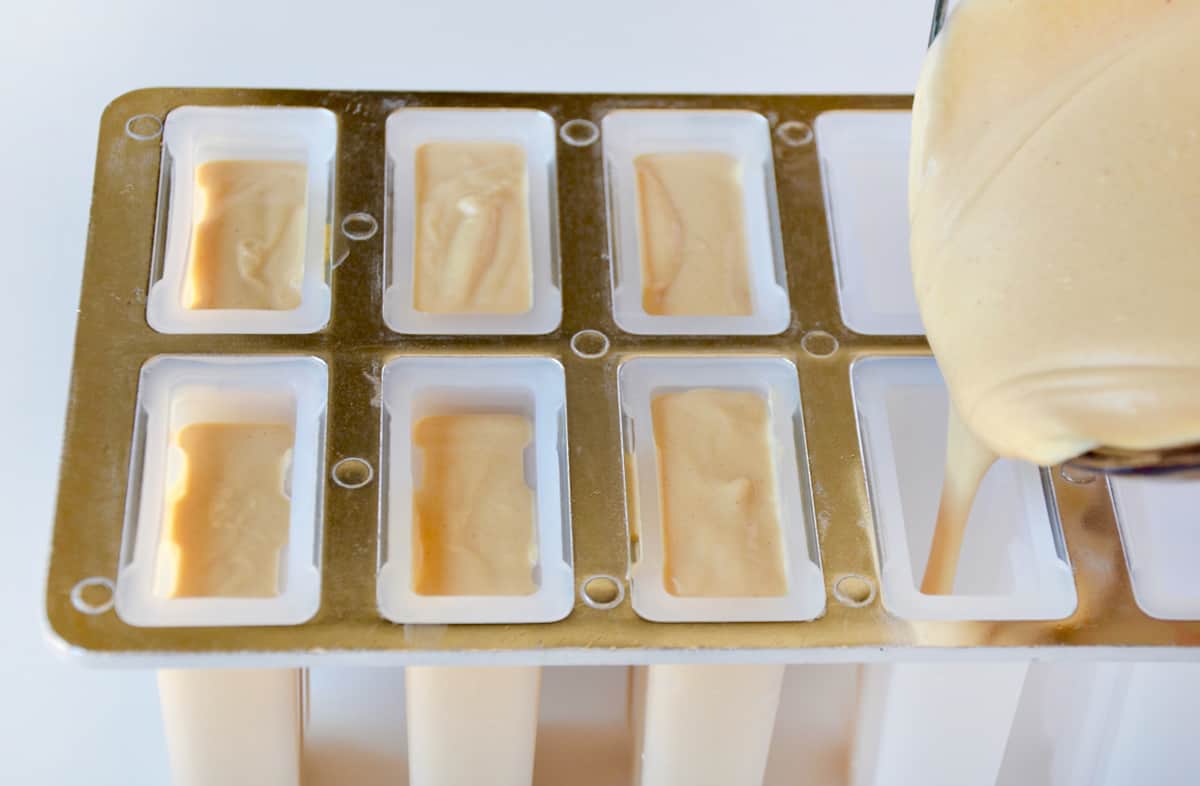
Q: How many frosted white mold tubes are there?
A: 9